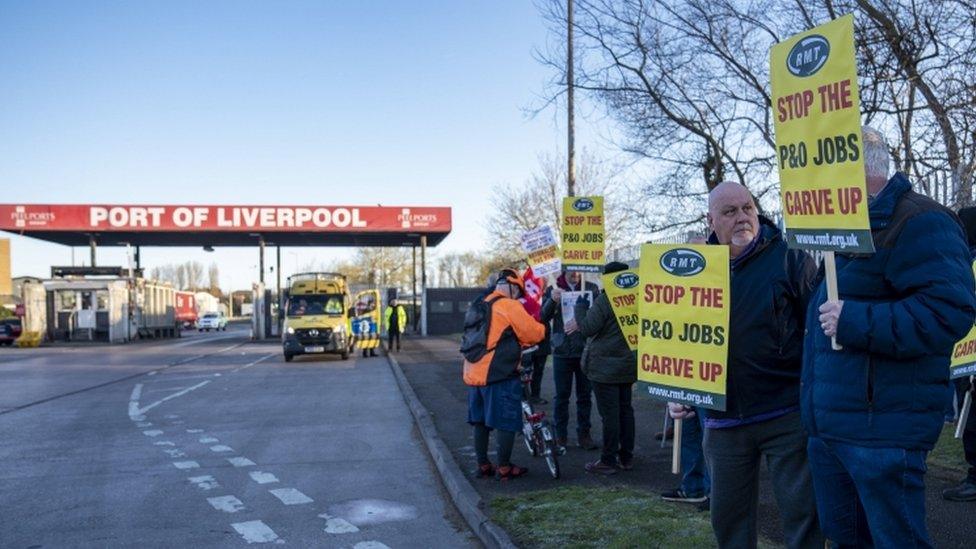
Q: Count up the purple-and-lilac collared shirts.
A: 1